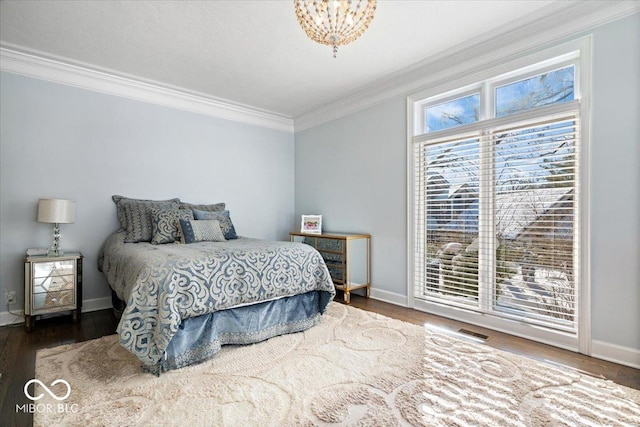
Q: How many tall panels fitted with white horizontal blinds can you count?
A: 2